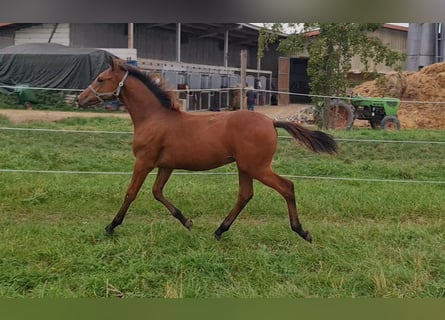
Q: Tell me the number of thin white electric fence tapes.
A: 3